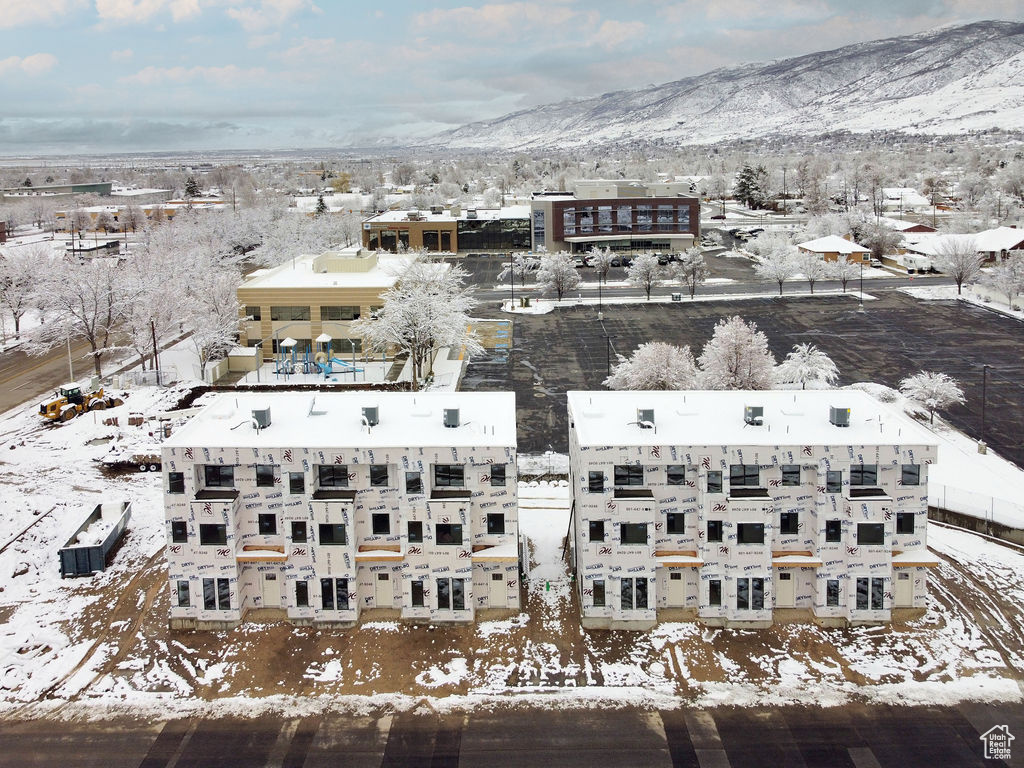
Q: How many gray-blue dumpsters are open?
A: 1